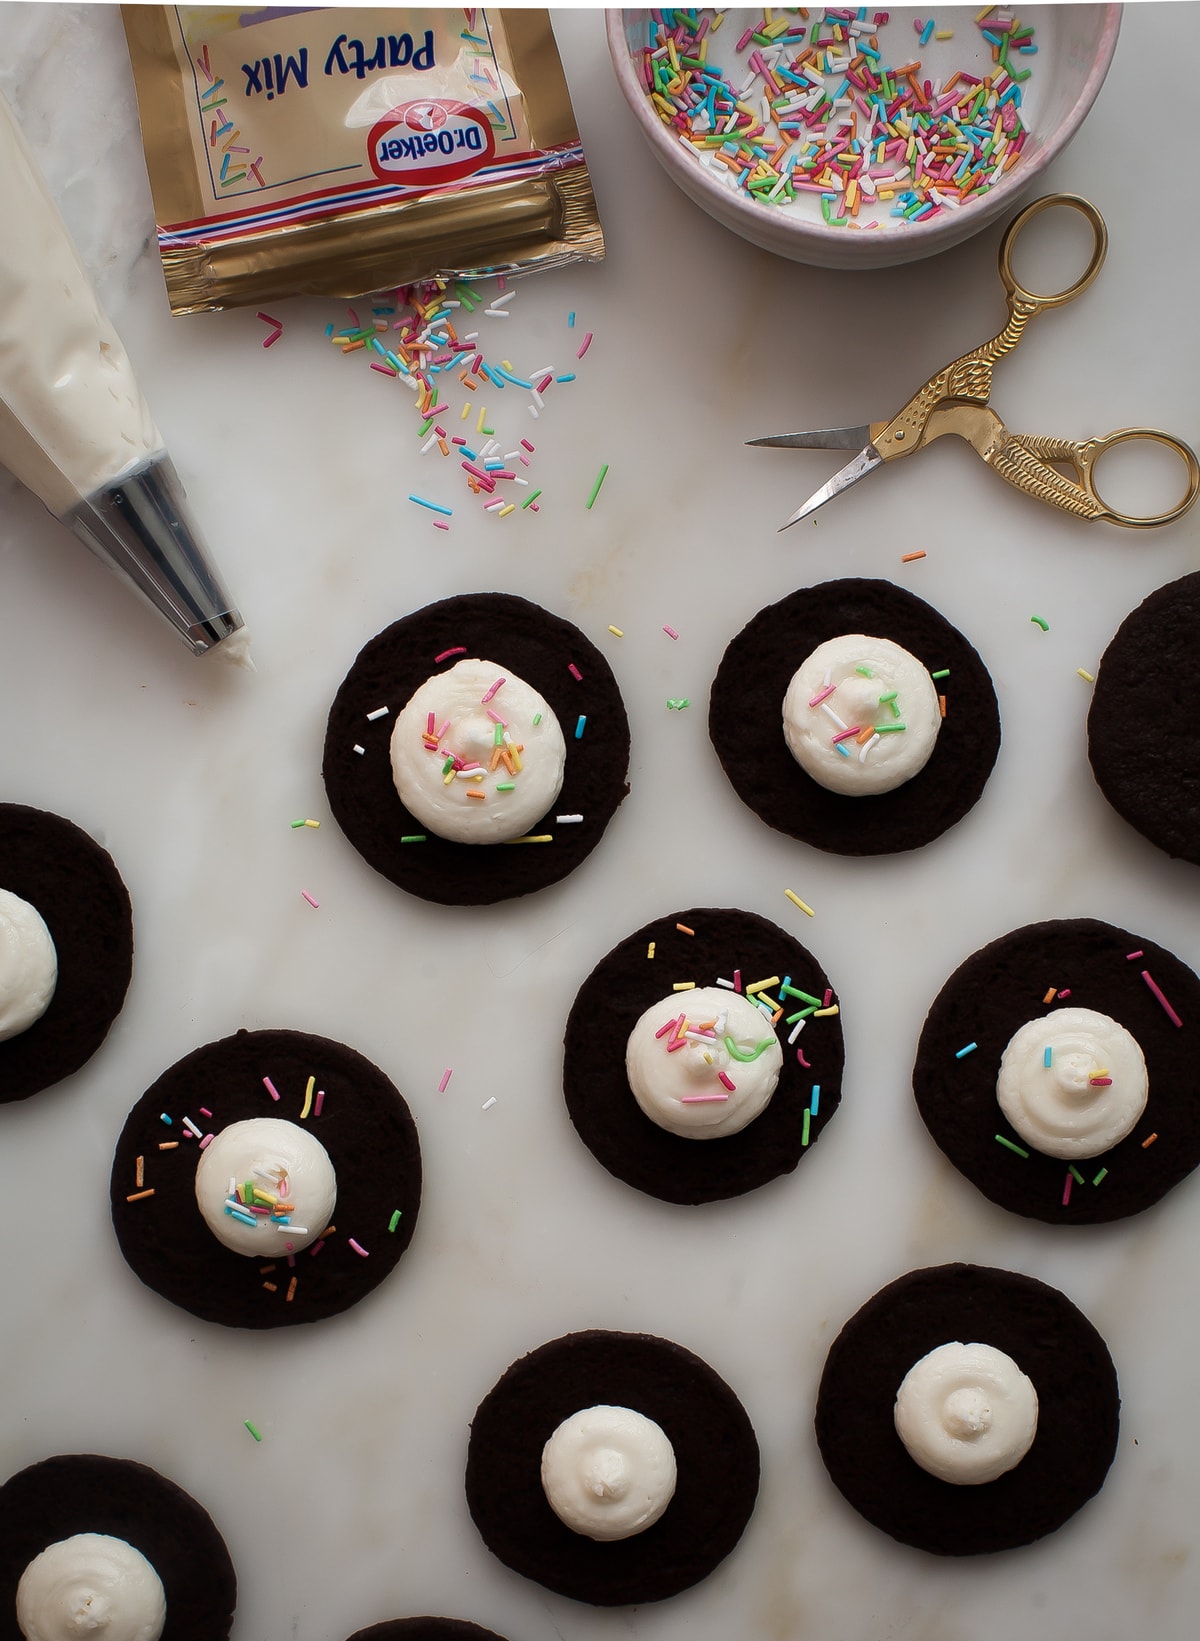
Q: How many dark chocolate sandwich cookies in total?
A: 11